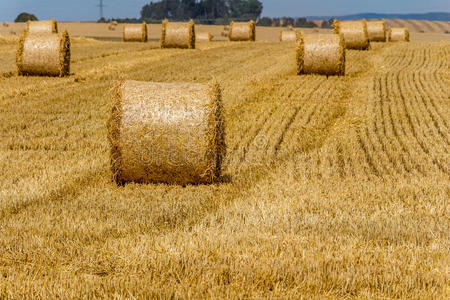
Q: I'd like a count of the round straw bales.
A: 12